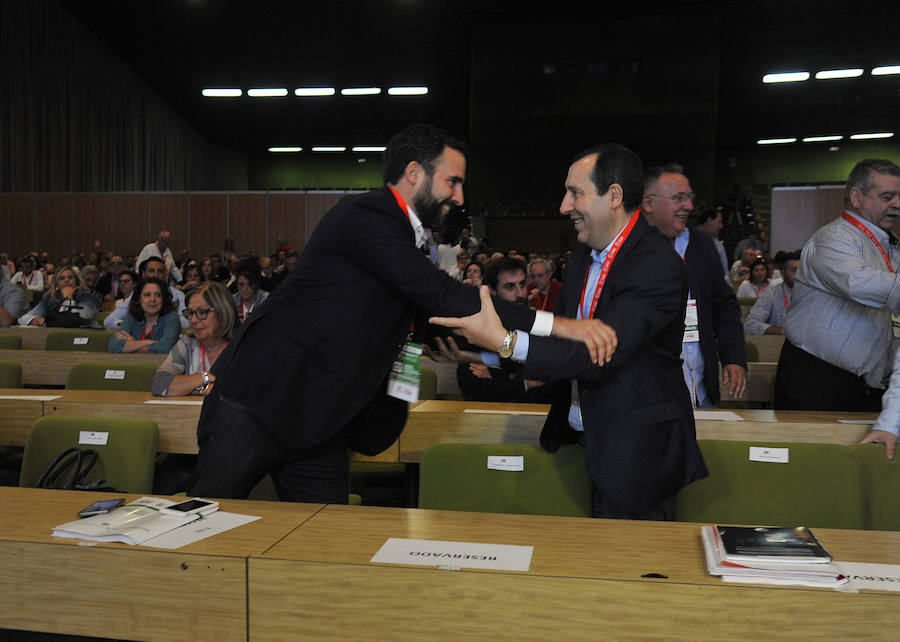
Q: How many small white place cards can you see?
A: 5